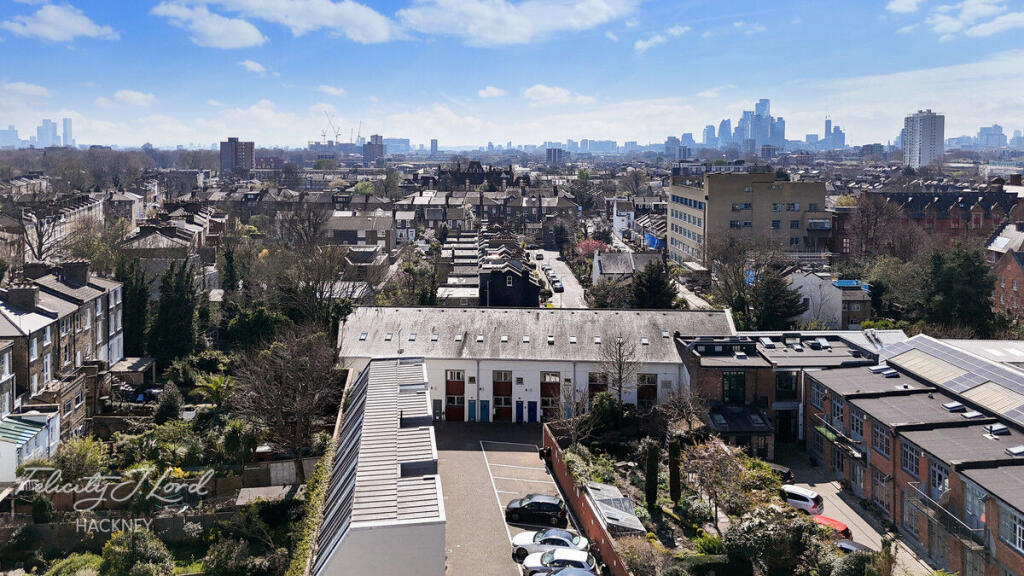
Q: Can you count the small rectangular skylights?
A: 14